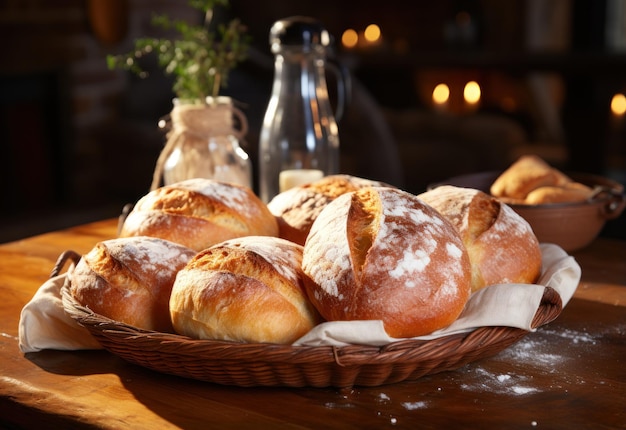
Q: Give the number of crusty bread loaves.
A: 6